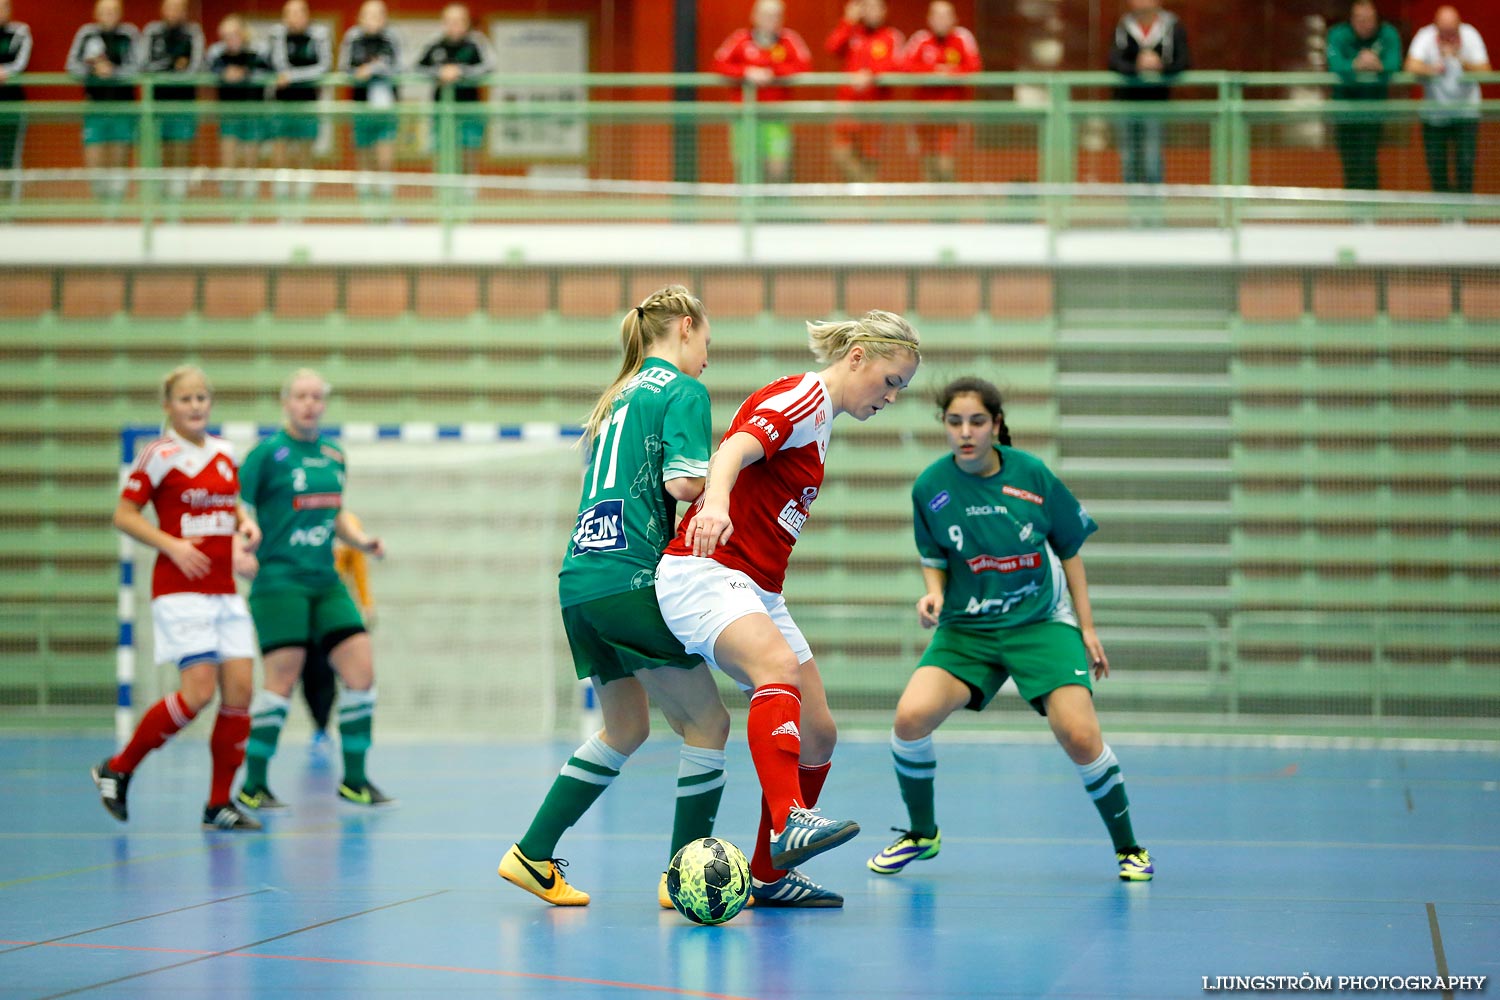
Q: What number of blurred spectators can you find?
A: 13